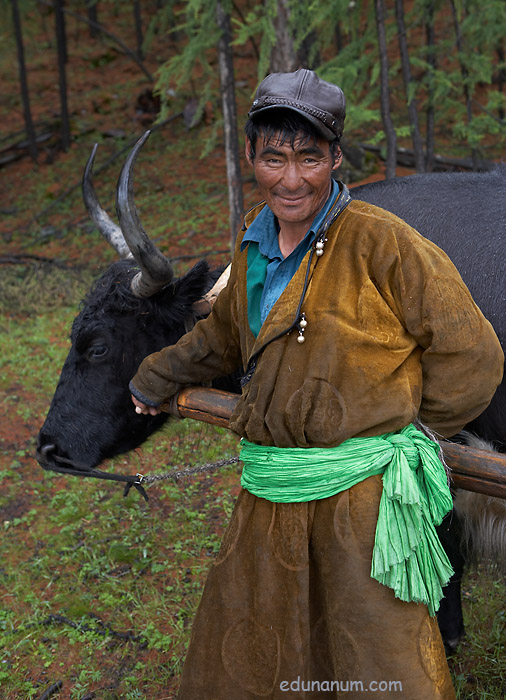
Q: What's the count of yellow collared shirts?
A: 0